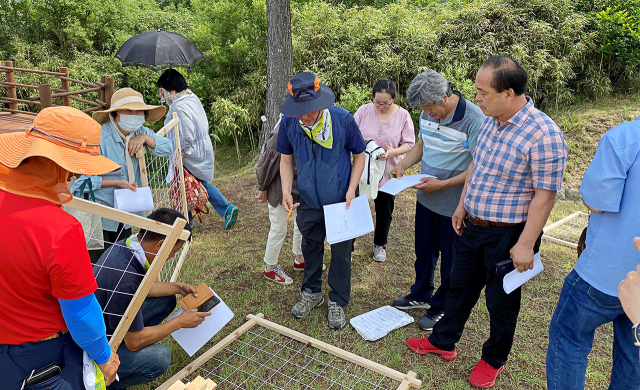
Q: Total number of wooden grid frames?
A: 4